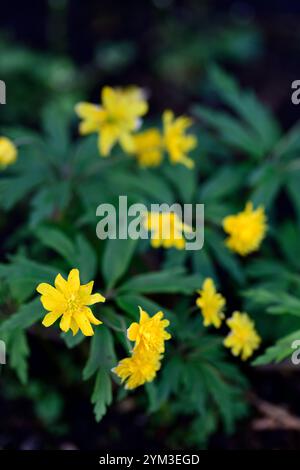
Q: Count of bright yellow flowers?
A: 11